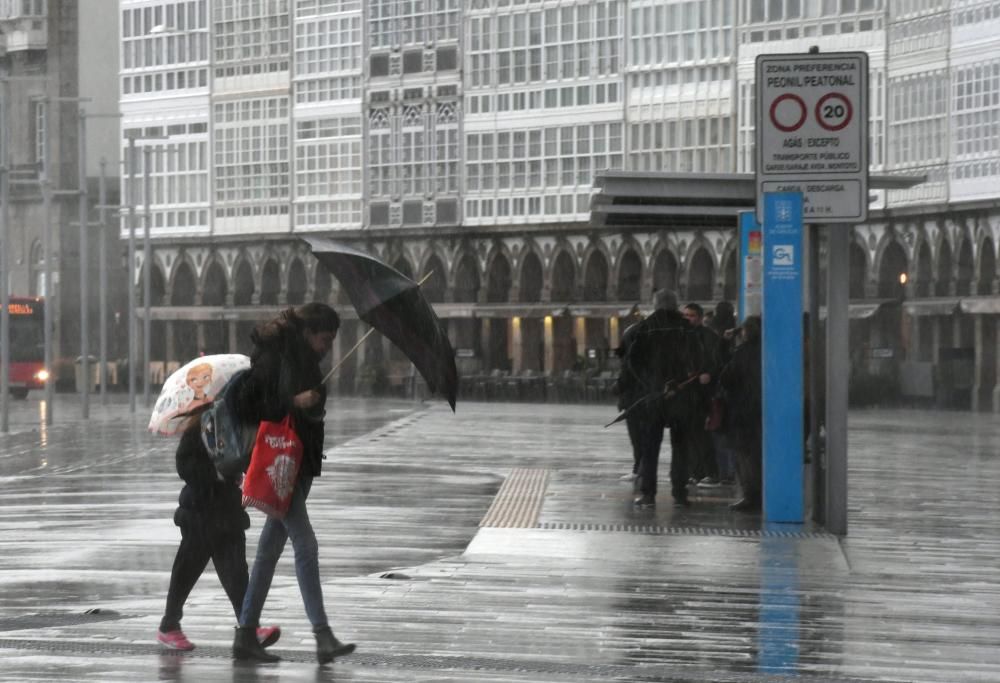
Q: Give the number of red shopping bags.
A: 1